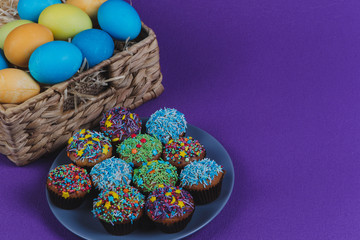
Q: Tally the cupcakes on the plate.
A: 11